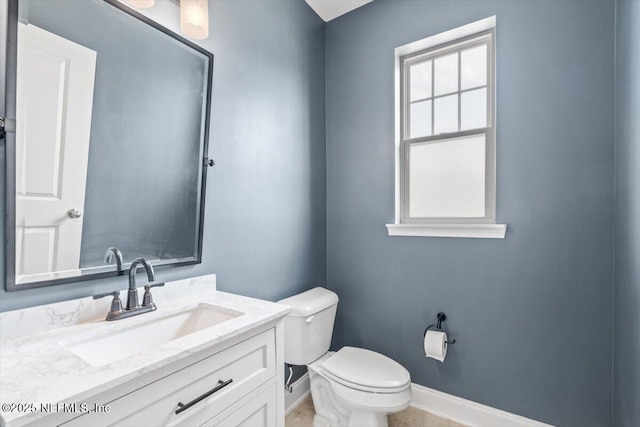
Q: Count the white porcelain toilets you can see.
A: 1